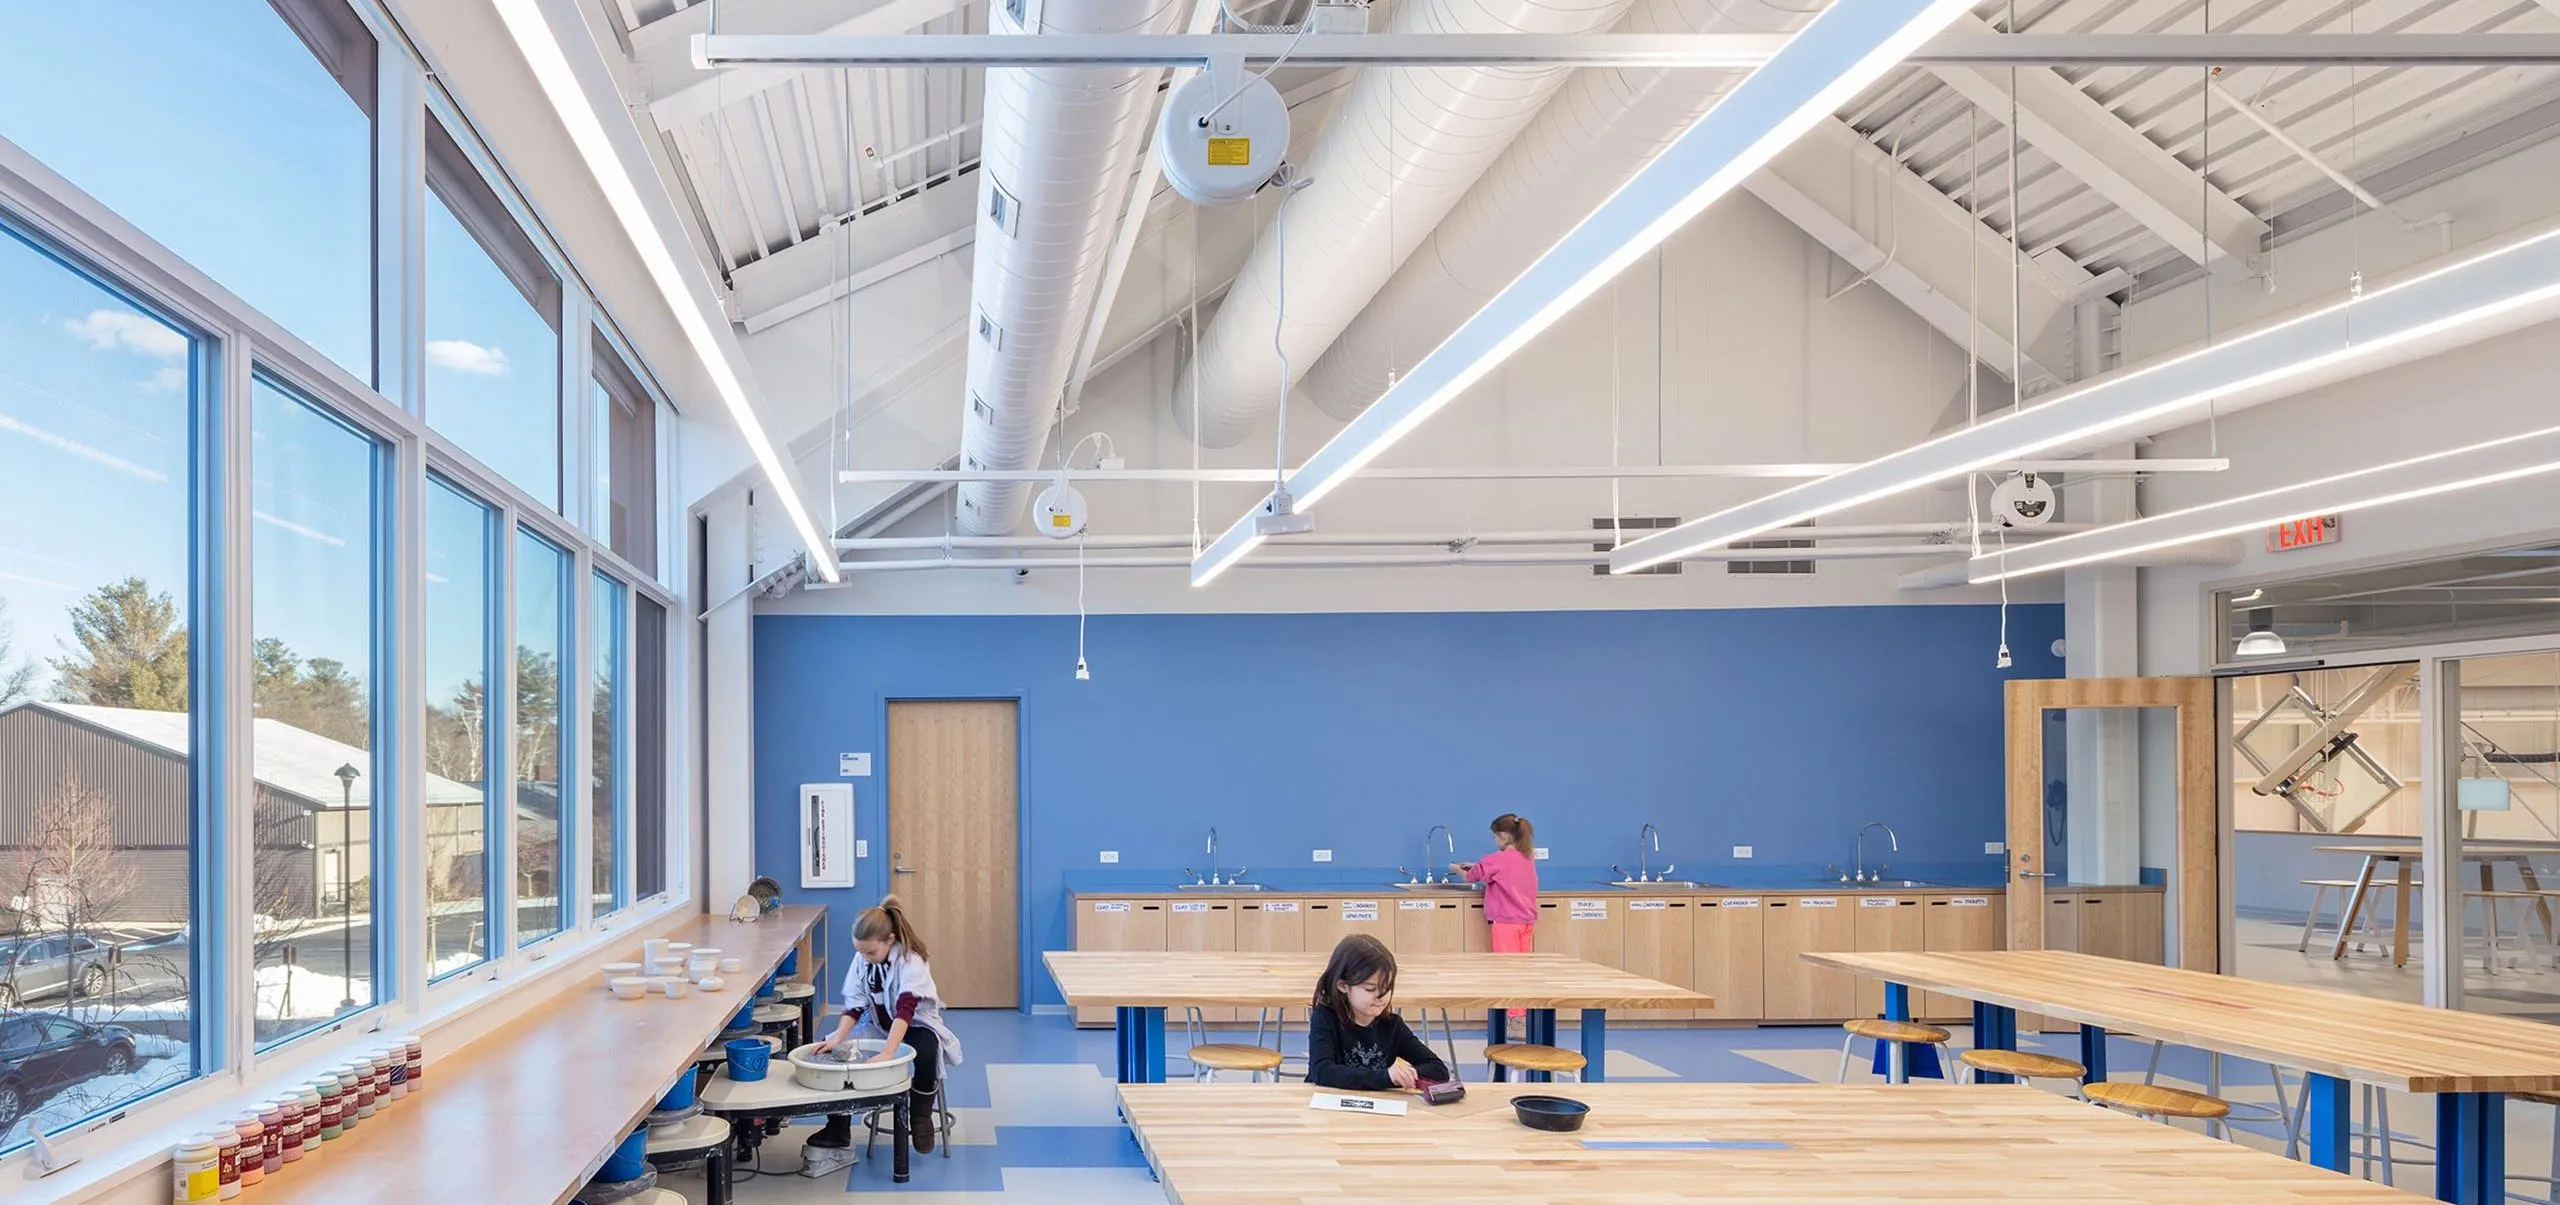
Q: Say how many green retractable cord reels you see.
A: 0